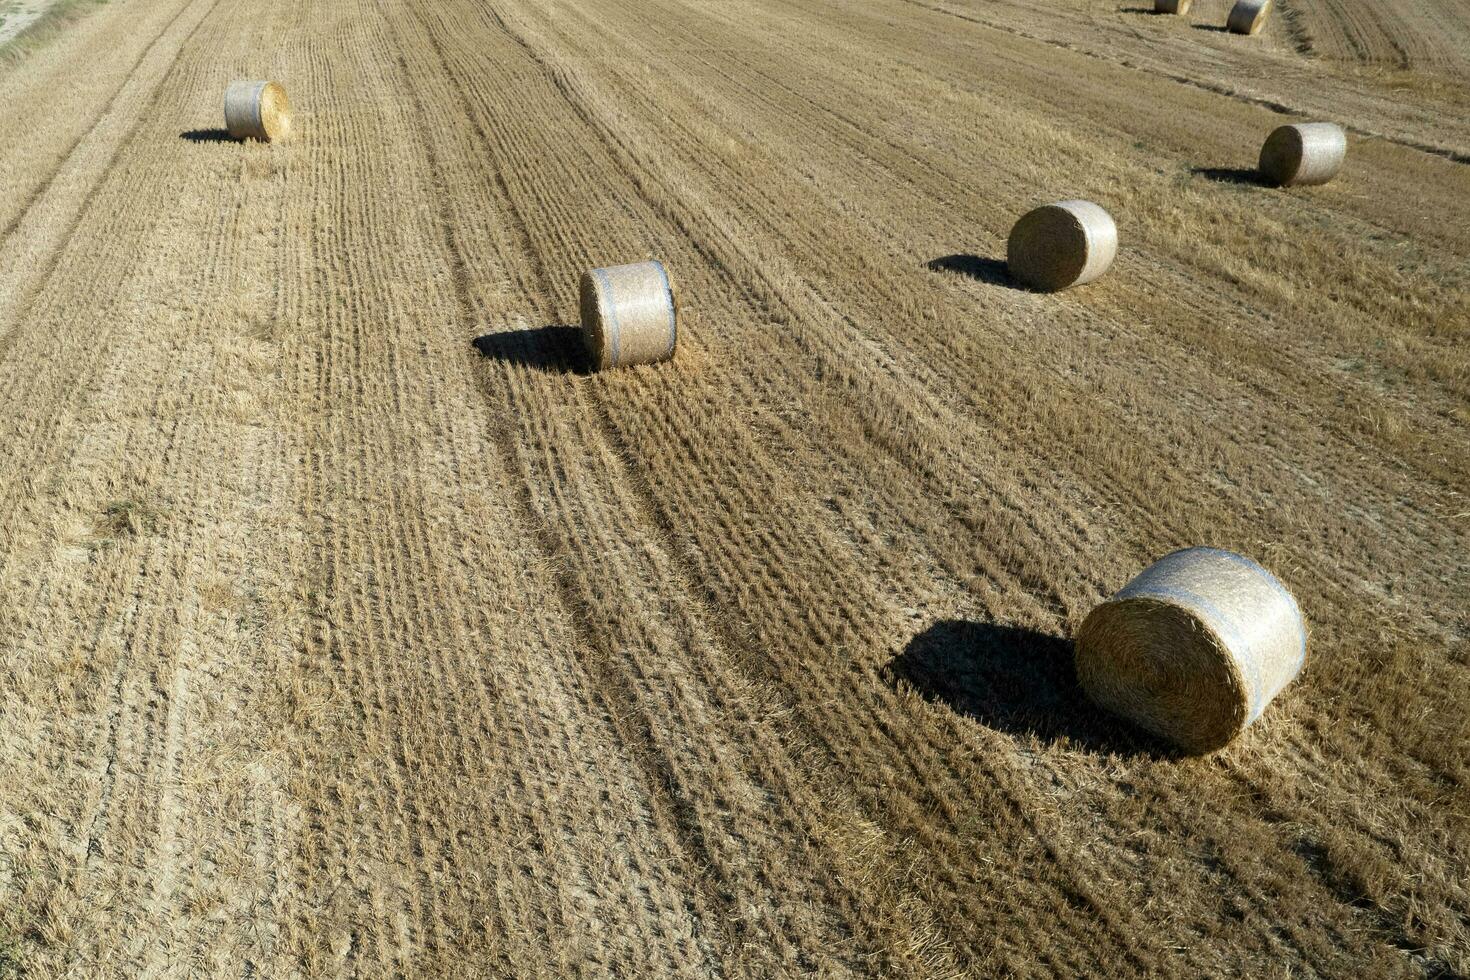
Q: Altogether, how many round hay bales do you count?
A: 7